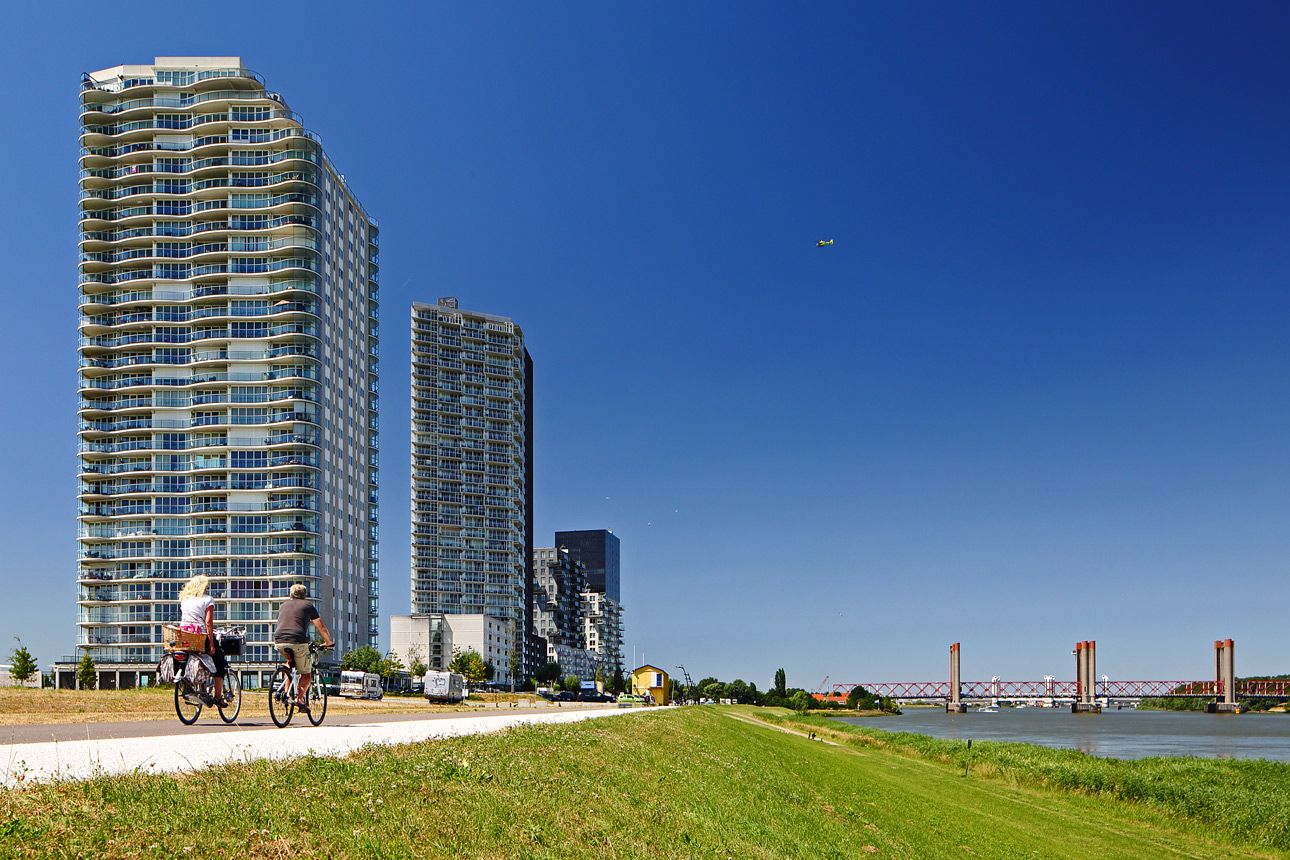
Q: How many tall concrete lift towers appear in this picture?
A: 3